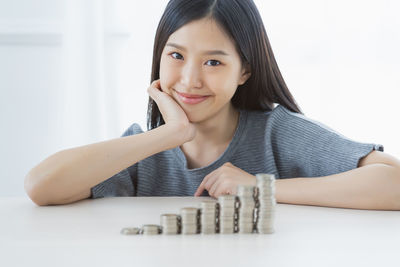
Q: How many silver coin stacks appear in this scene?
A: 8